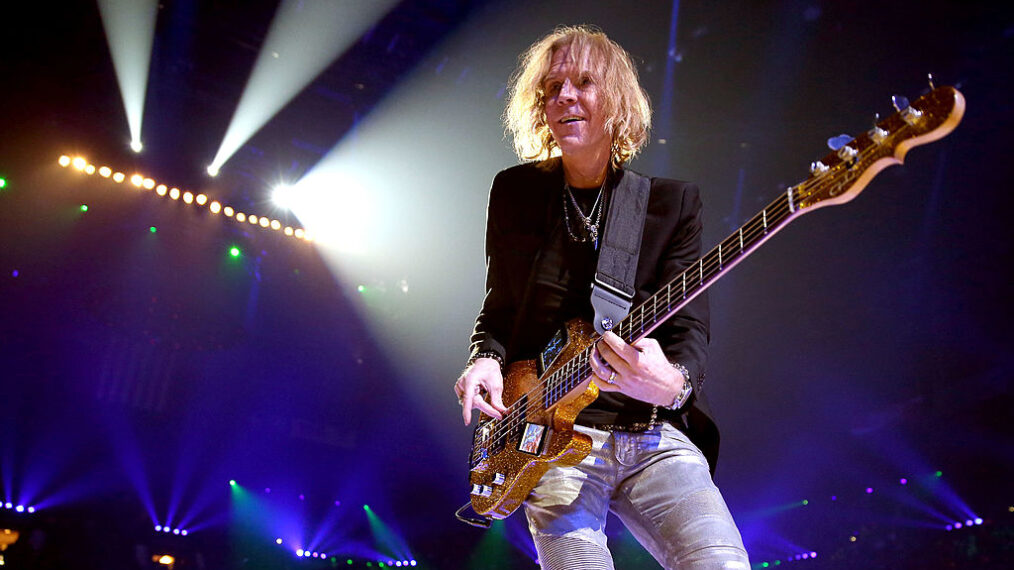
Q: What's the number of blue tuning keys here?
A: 2